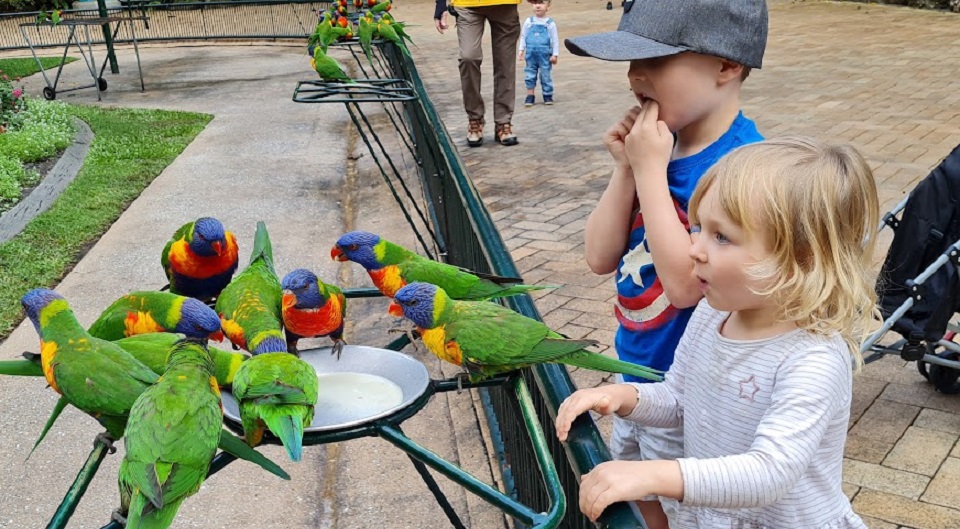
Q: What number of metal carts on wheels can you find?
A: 1